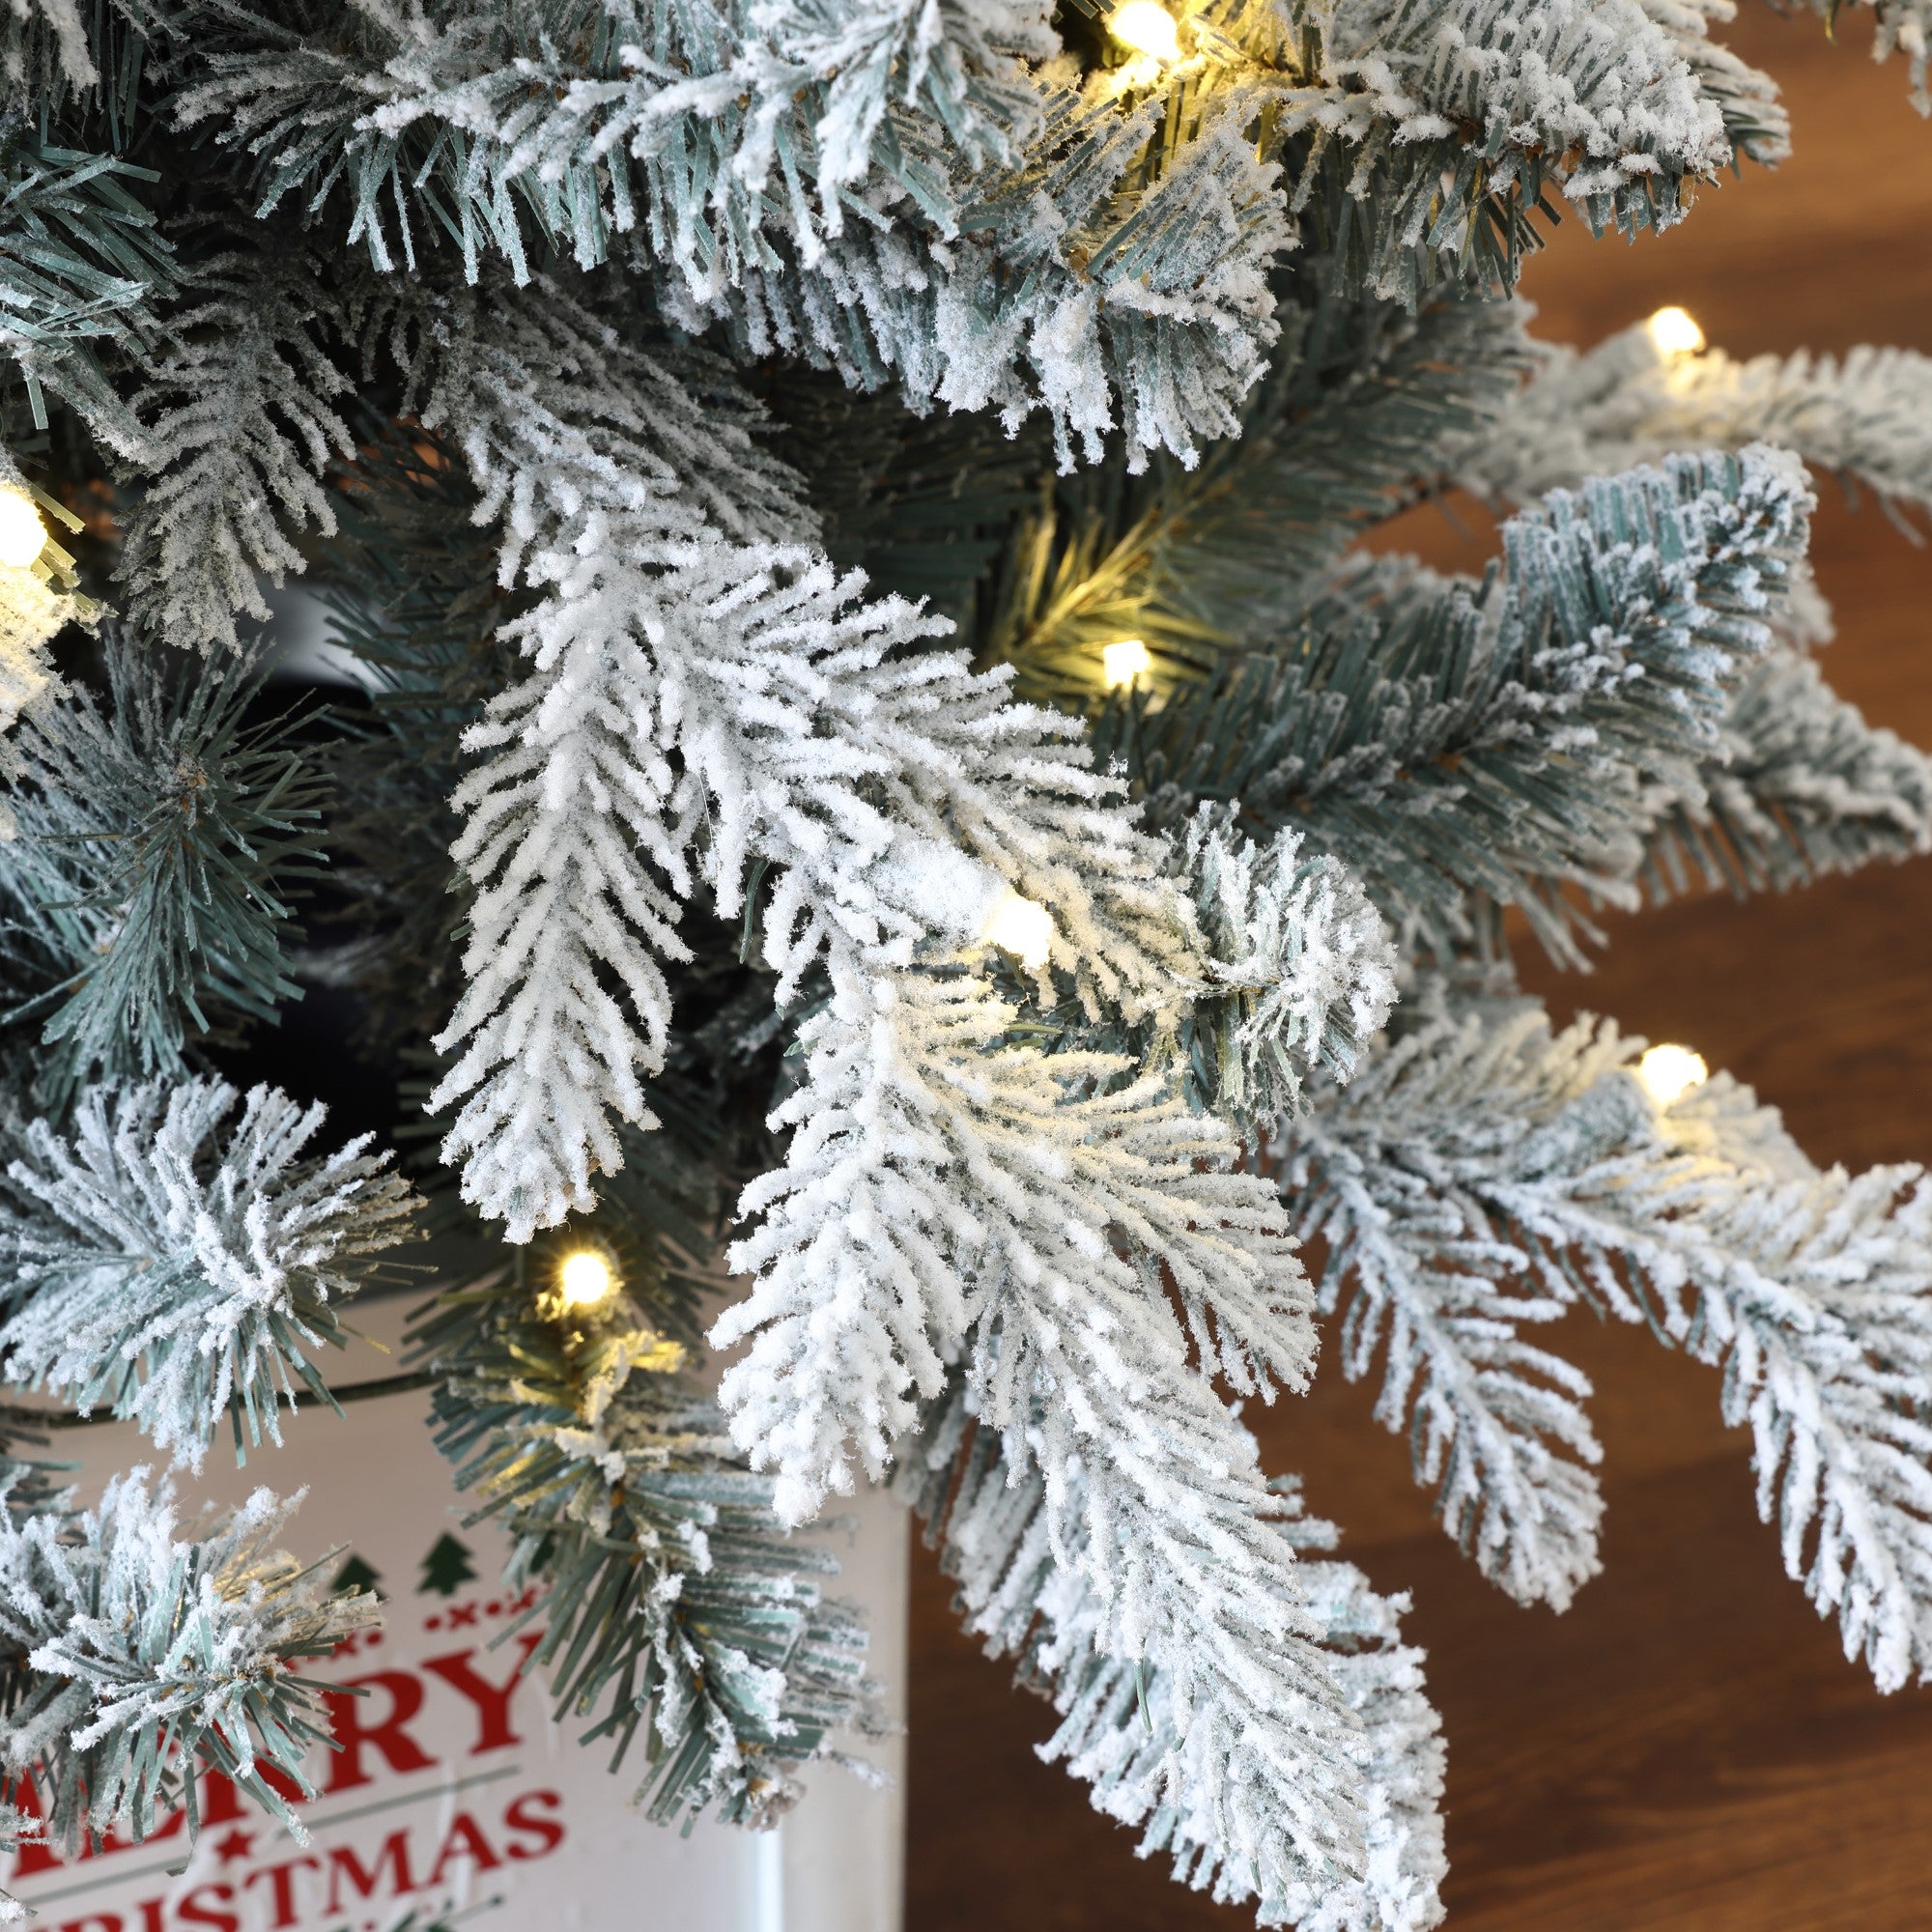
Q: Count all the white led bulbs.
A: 7